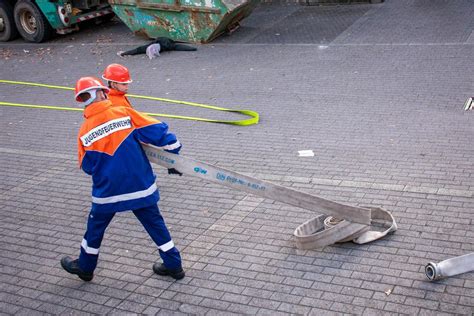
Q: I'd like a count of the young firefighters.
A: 2